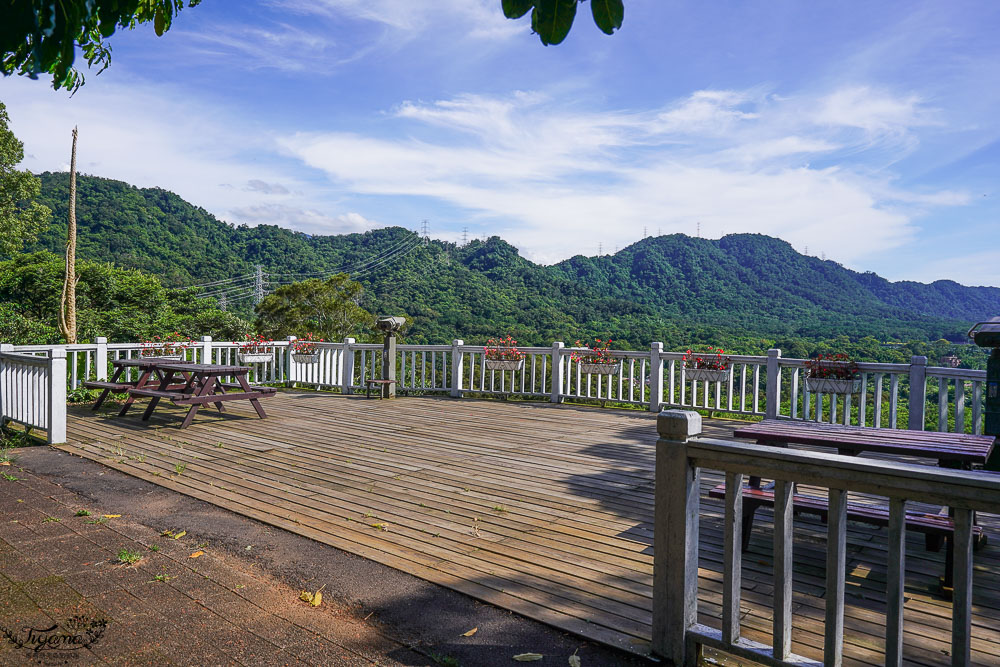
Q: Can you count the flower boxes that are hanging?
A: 7